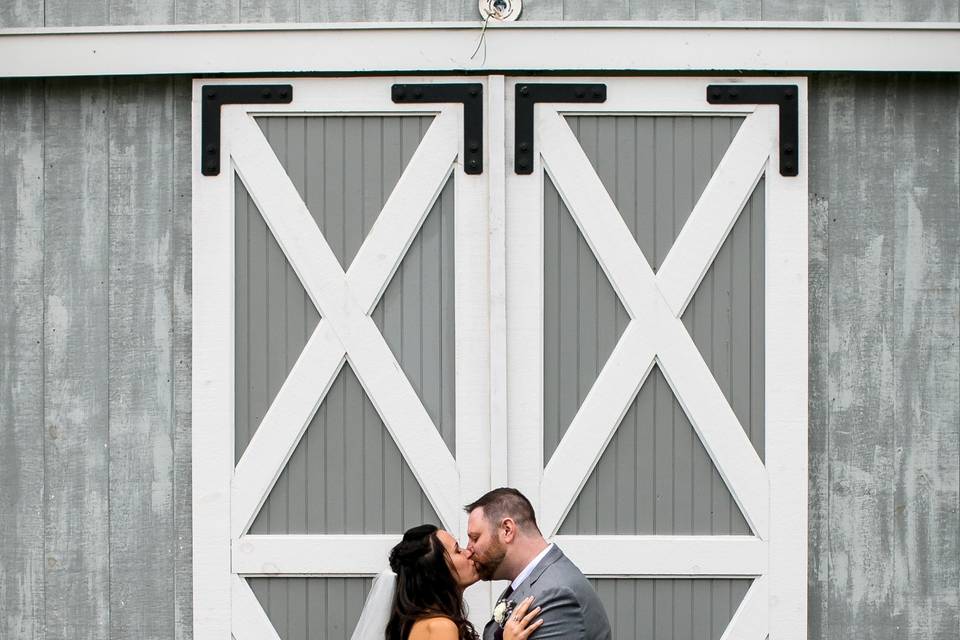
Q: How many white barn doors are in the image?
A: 2